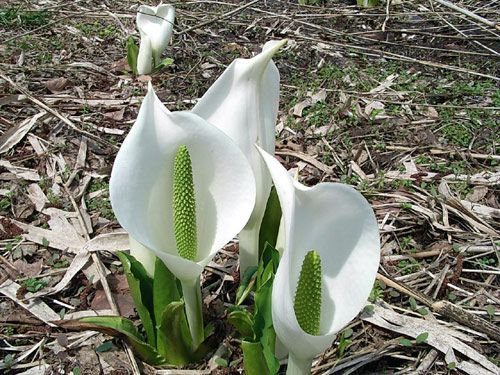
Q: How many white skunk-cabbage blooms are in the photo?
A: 4